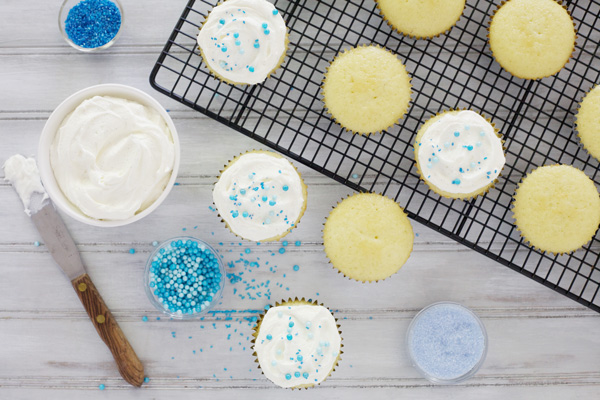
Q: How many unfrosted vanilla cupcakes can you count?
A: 6